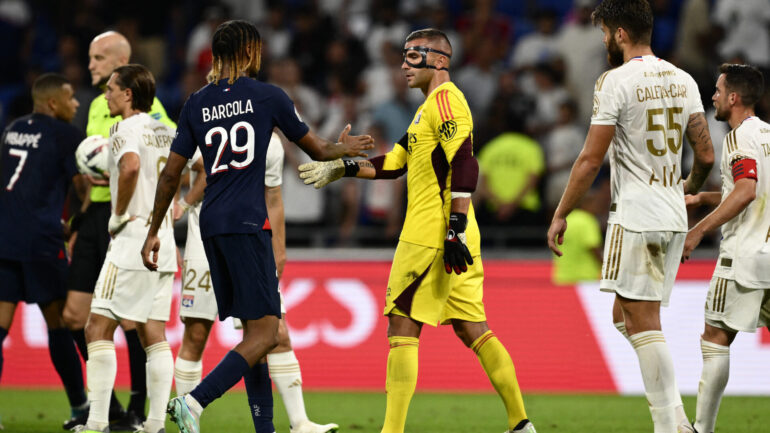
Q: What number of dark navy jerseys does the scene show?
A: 2